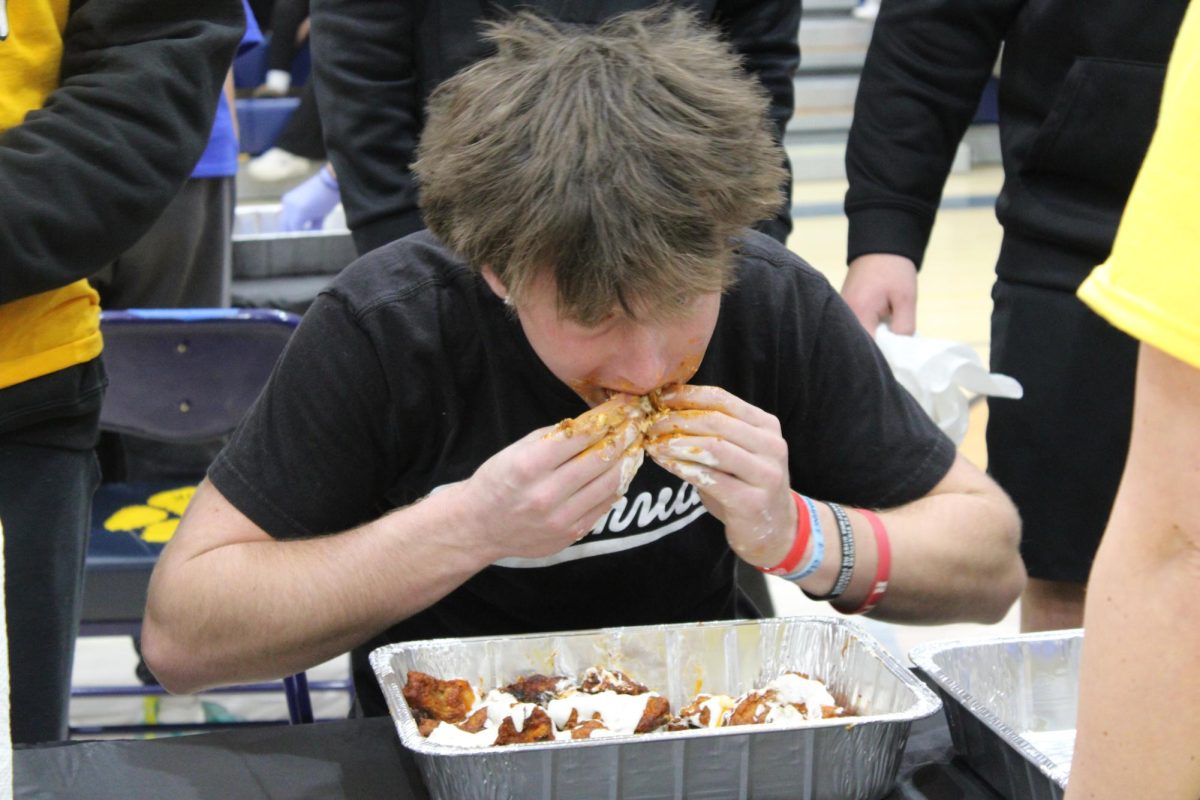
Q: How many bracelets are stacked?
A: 4